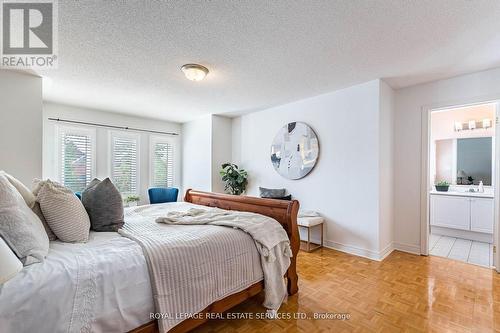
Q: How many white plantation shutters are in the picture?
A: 3